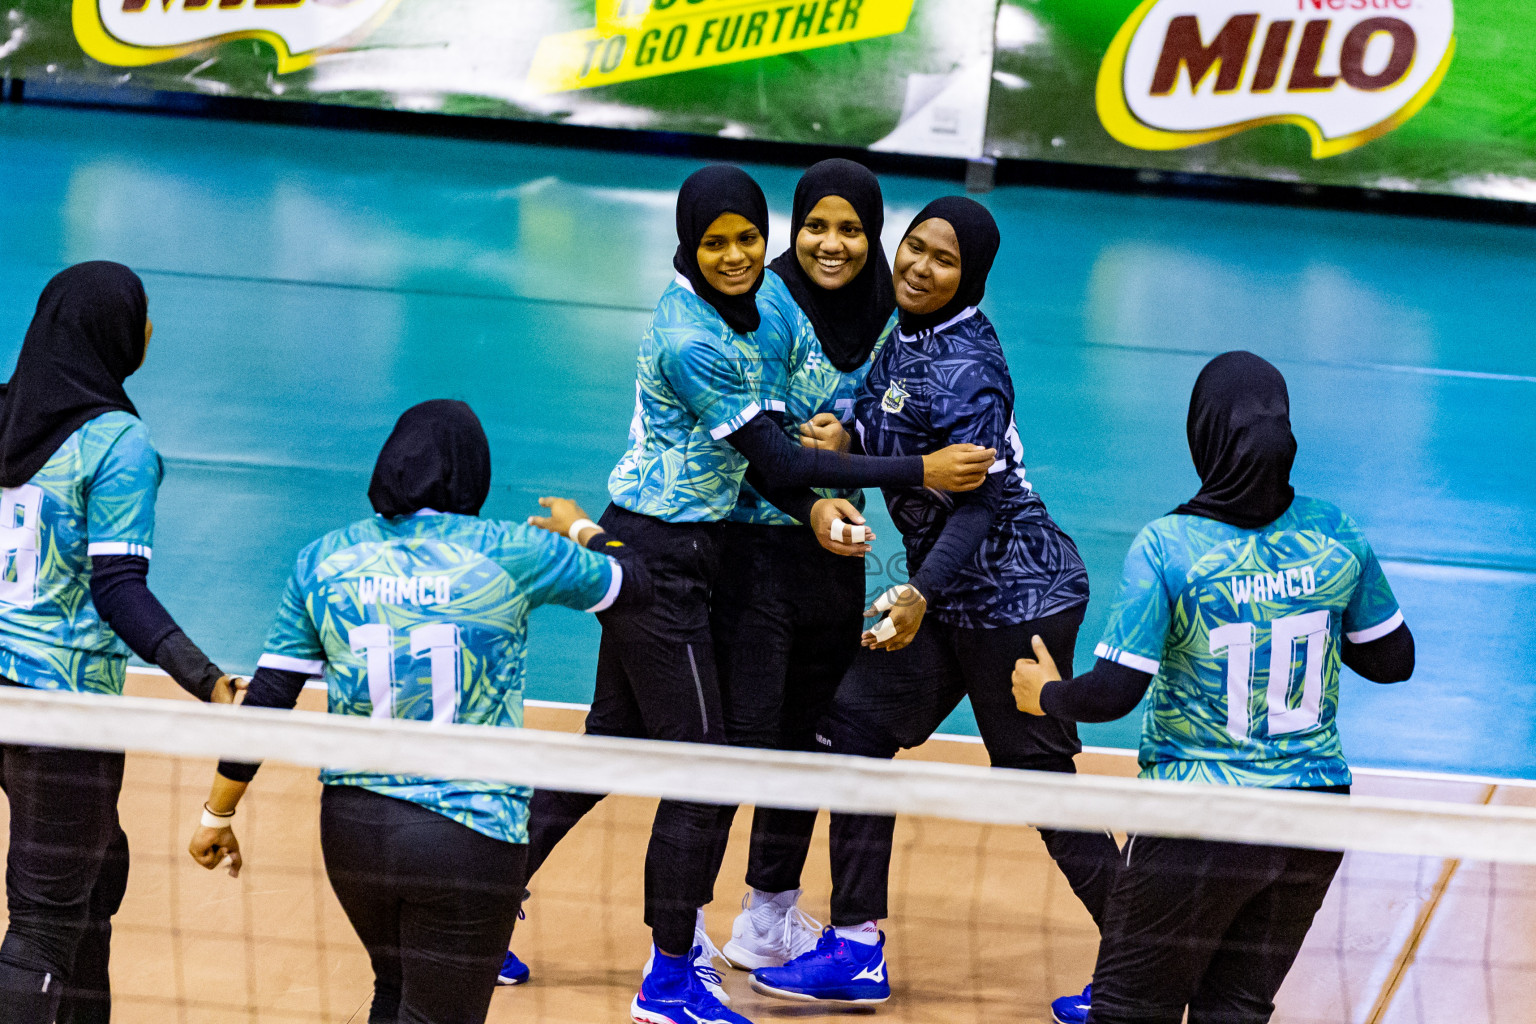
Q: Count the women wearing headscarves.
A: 6